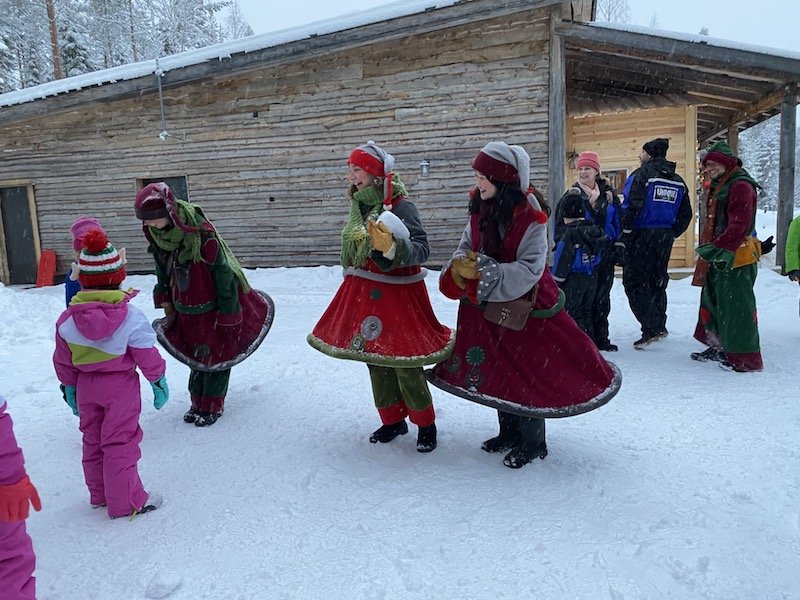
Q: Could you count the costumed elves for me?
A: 4